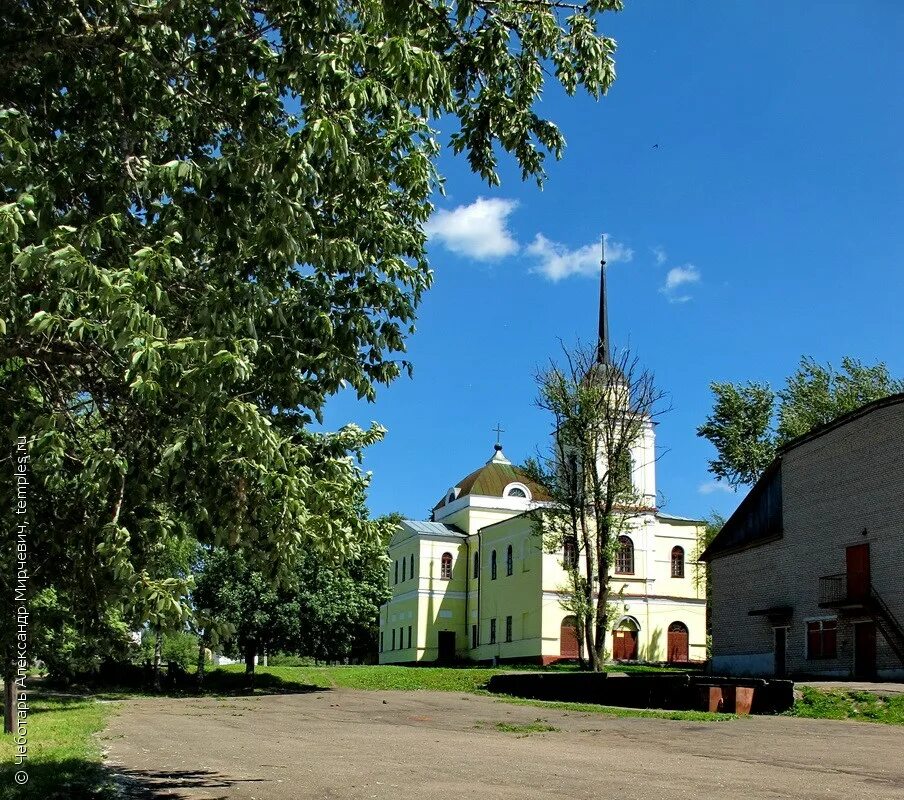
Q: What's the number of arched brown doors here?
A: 3